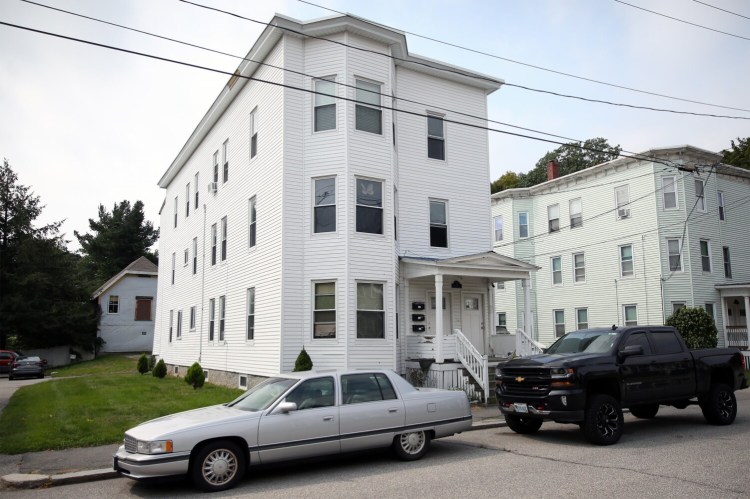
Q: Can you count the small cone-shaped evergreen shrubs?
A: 4